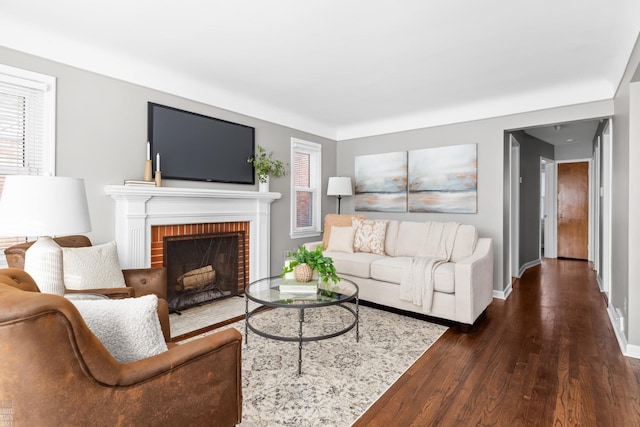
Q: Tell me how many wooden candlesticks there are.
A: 2